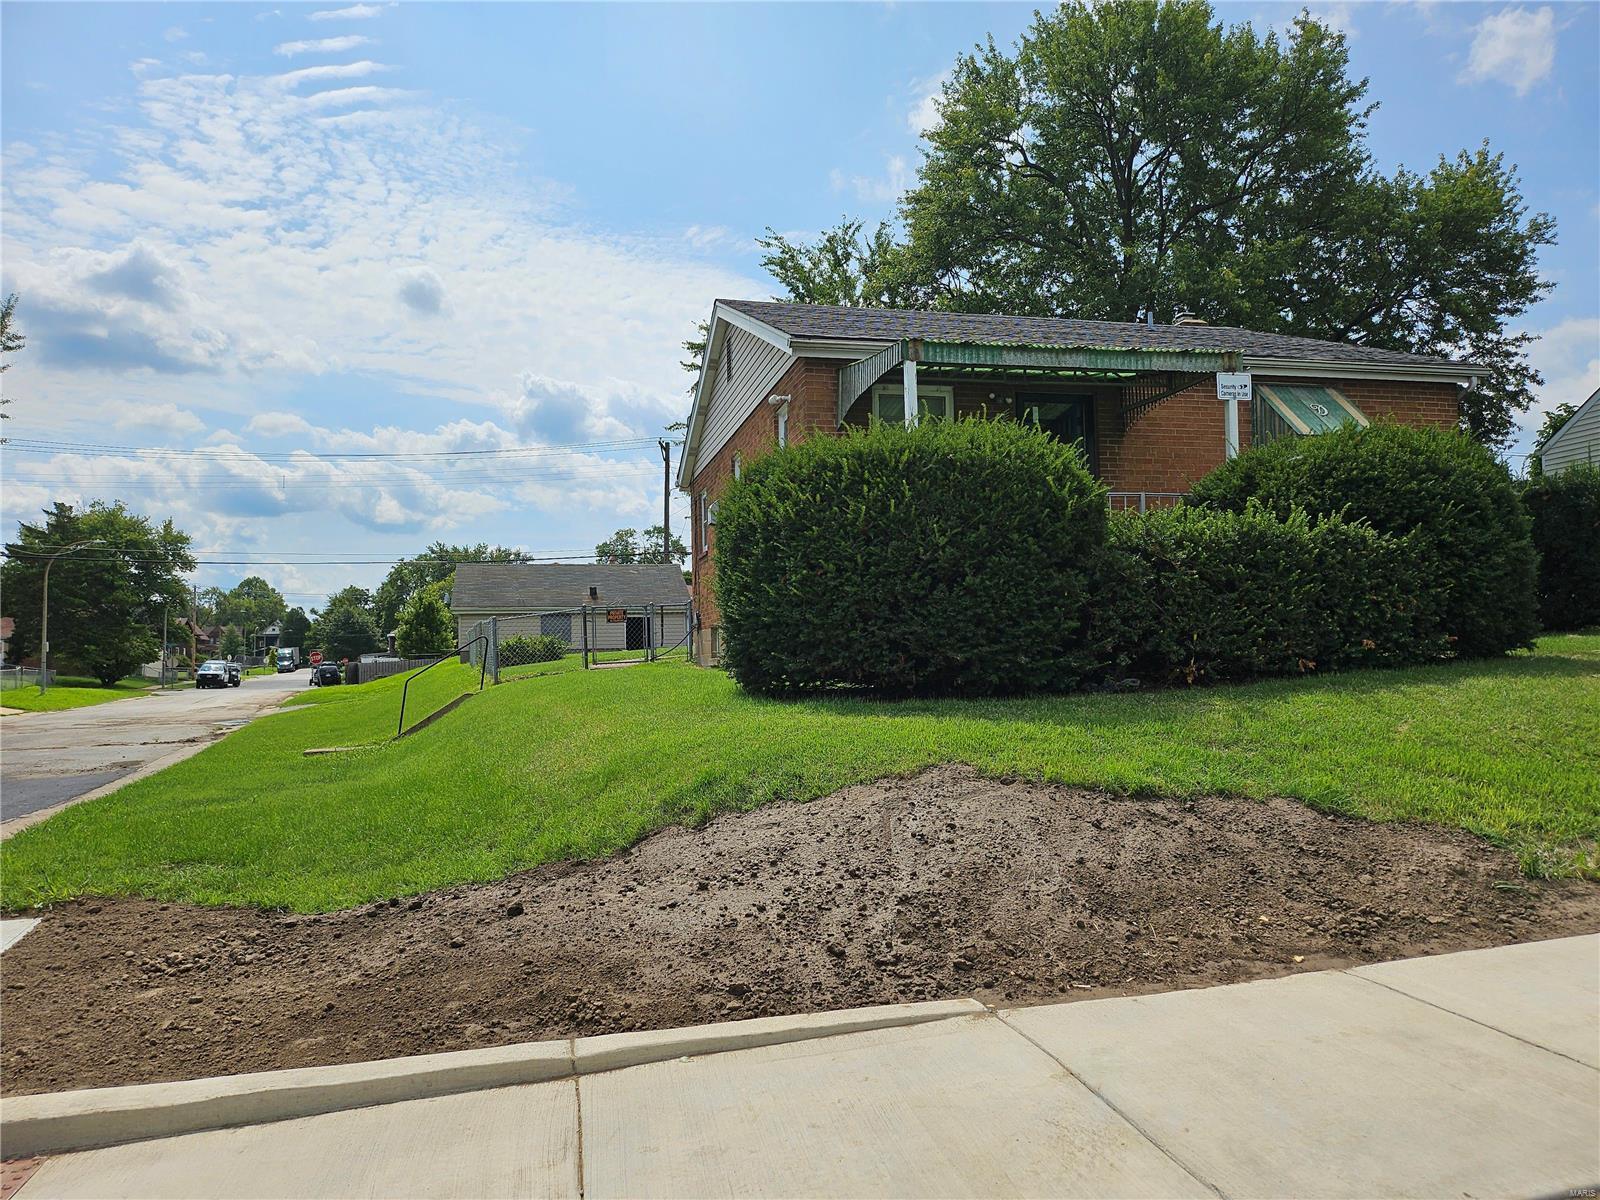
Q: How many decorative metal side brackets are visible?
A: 2